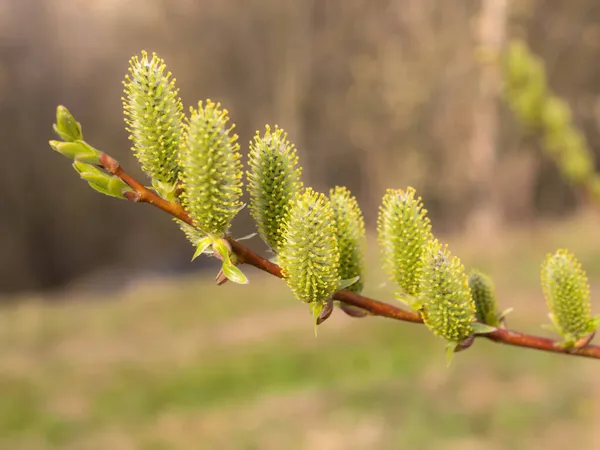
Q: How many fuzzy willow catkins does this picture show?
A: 9